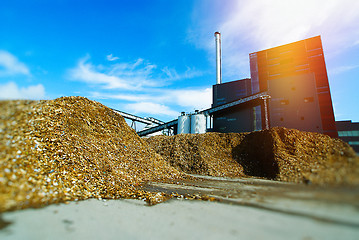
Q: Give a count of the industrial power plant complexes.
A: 1